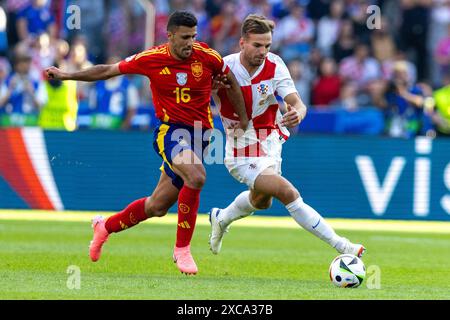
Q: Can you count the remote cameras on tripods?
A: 0